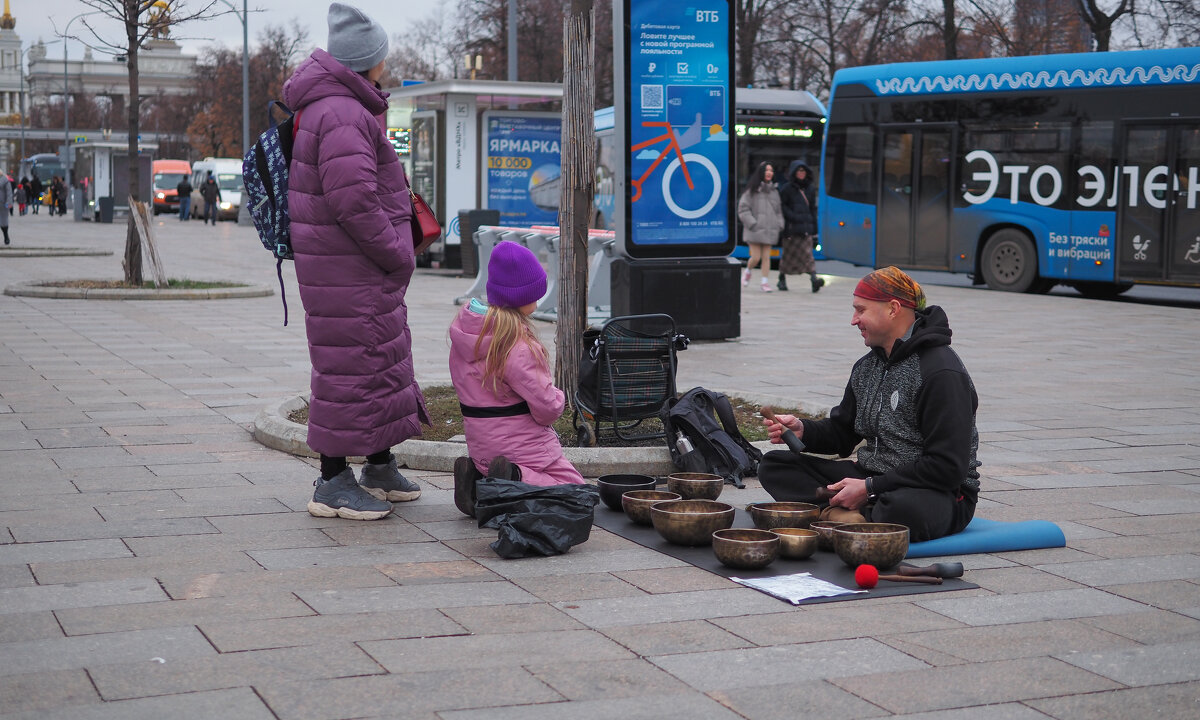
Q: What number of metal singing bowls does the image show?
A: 9